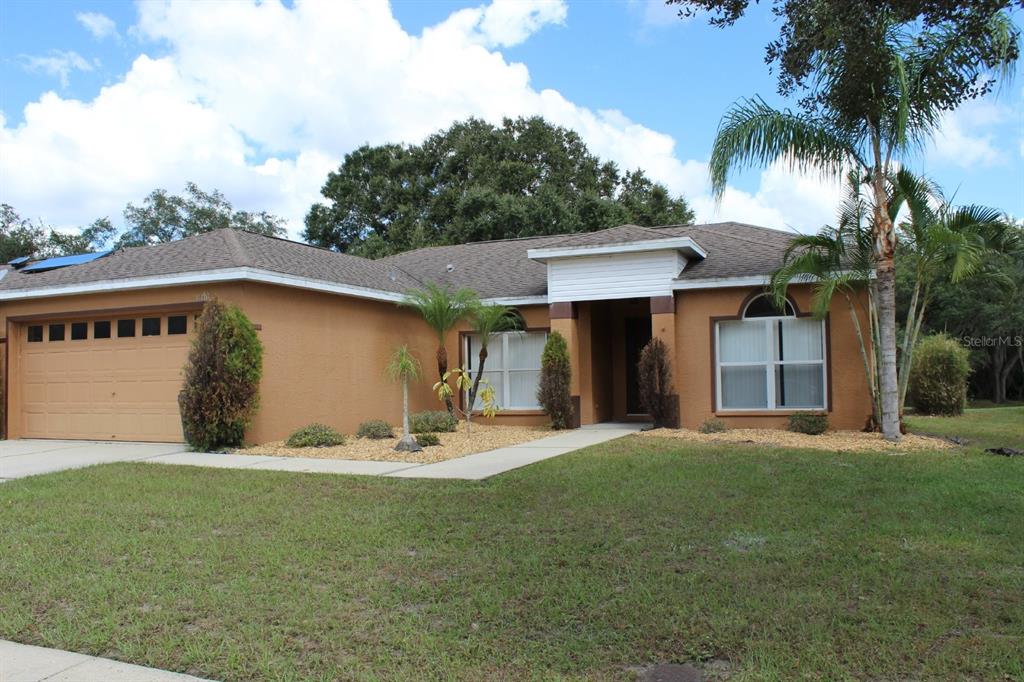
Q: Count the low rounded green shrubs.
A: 6